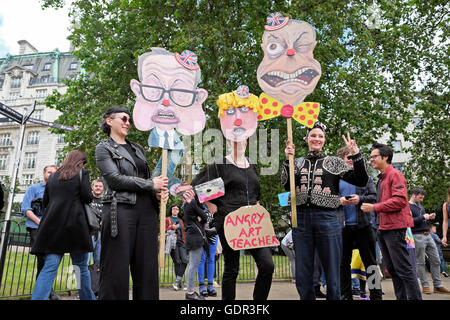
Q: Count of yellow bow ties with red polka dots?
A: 1